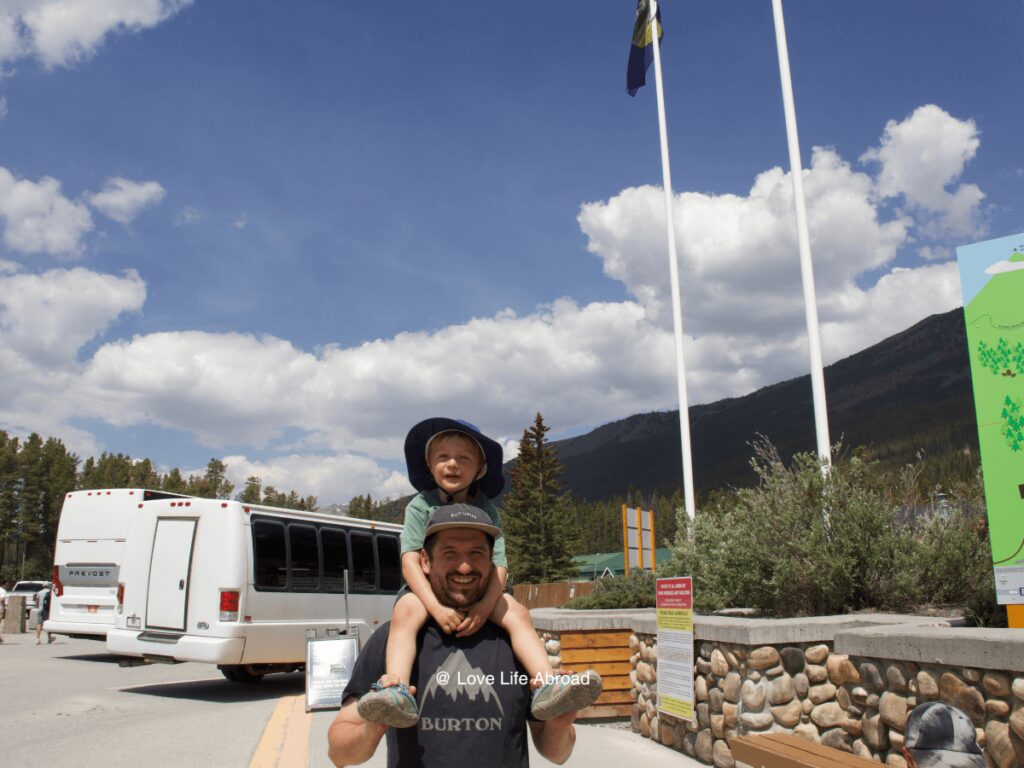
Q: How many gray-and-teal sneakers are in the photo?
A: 2